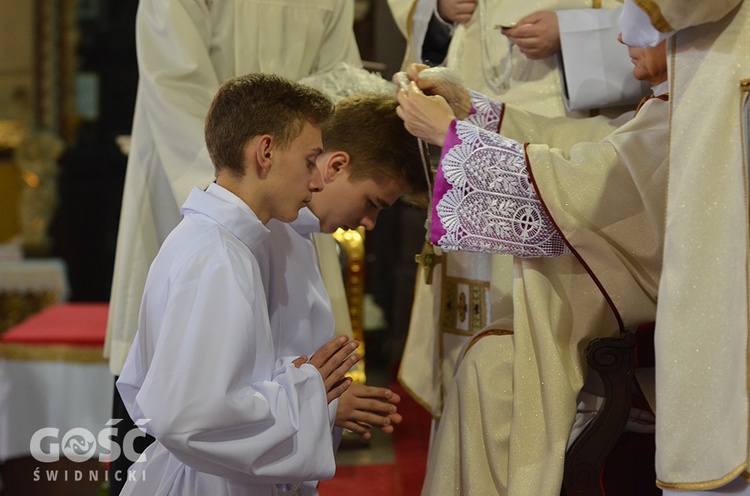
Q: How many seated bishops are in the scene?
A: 1